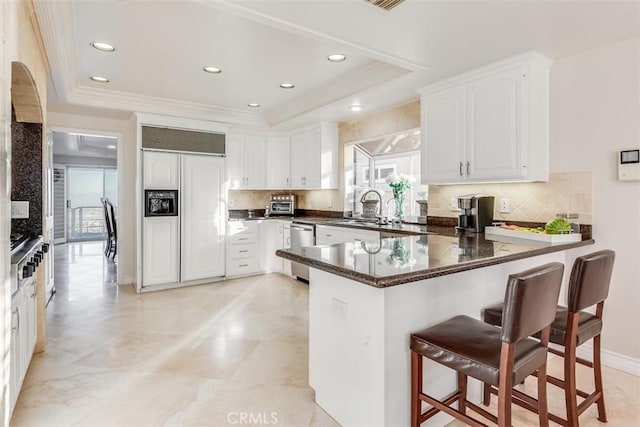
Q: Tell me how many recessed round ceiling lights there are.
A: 7